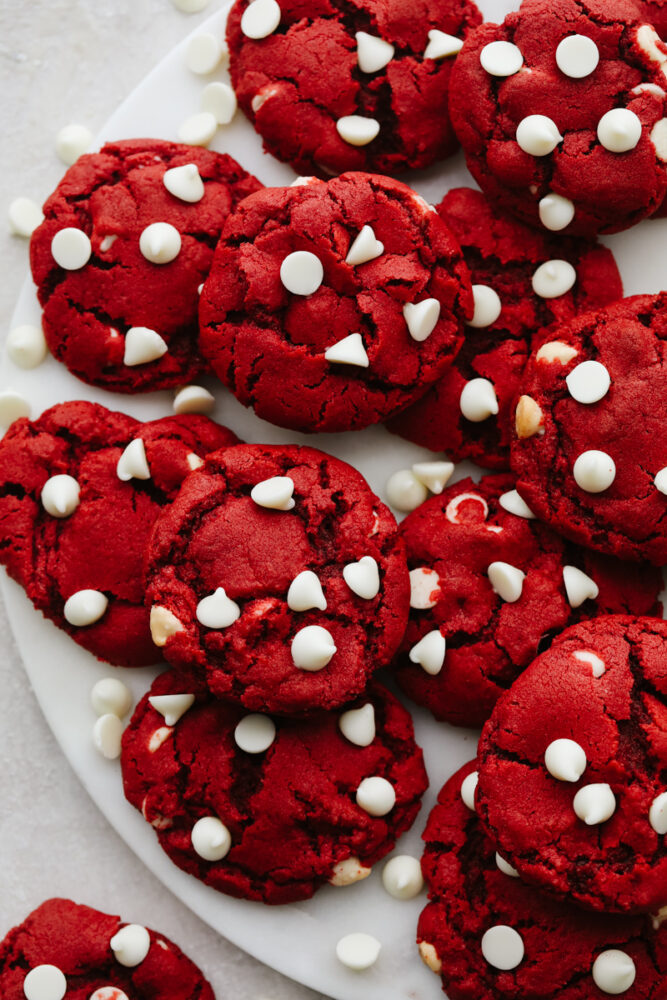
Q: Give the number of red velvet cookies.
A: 13